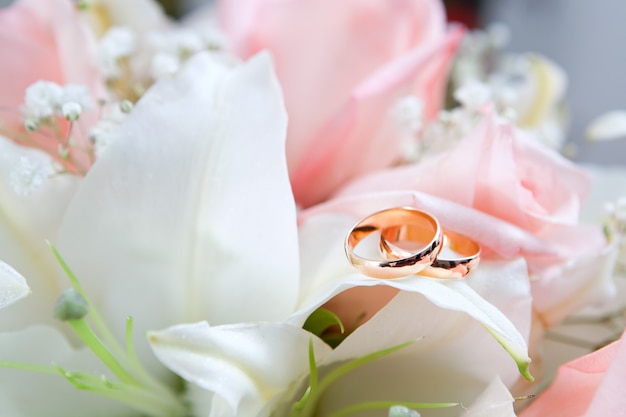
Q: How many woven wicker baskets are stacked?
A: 0